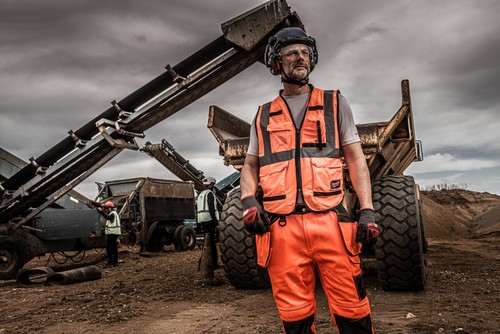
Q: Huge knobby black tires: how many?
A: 2